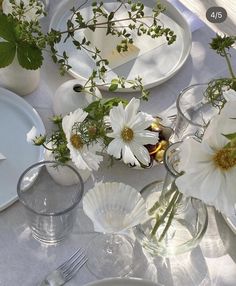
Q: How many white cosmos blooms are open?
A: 3